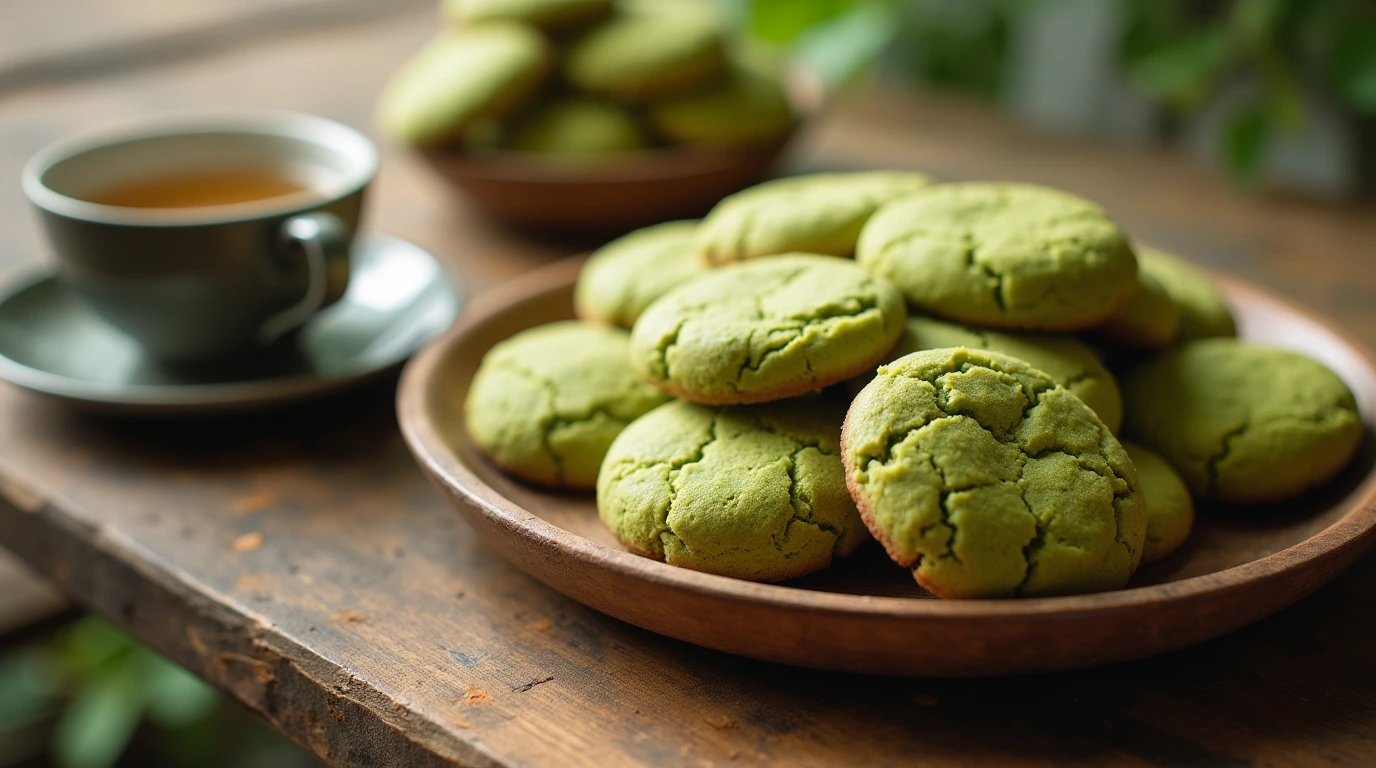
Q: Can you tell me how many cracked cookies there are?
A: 7